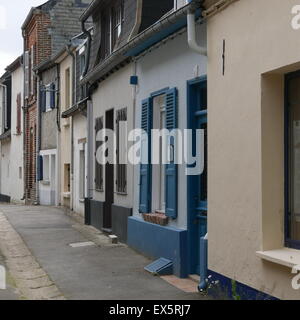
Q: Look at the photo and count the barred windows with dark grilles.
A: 2